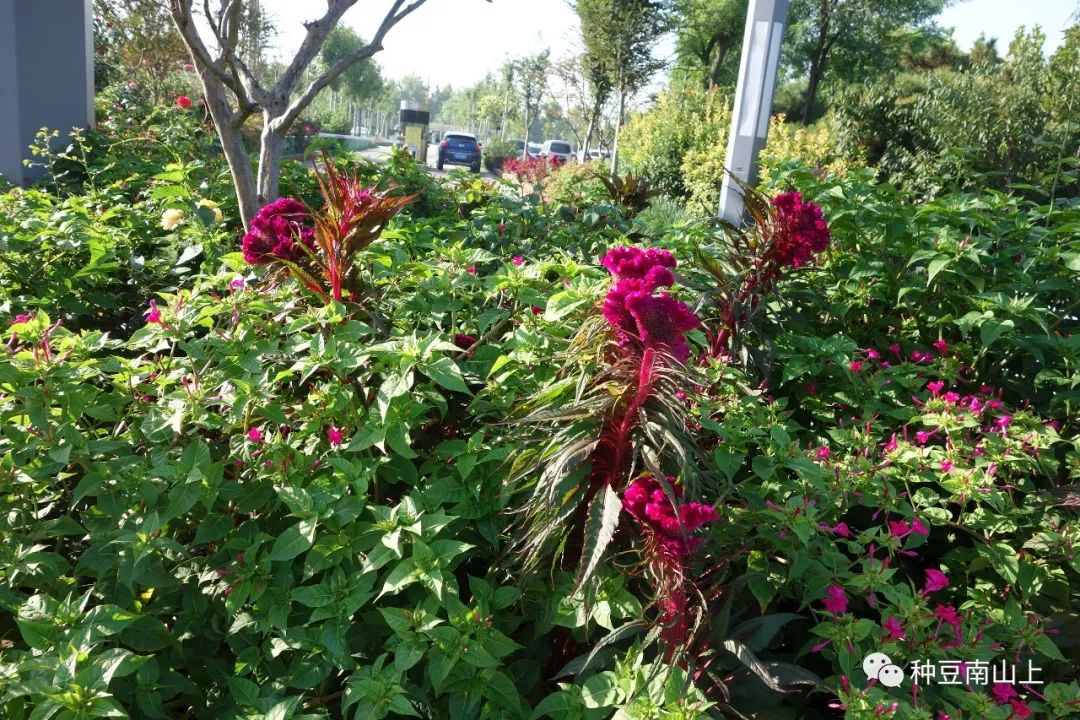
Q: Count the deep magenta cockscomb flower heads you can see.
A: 4